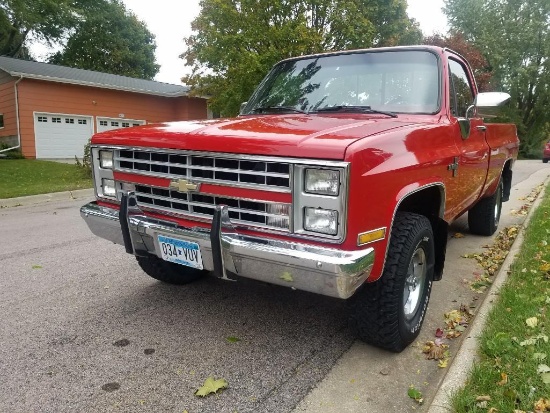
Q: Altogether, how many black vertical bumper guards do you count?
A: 2